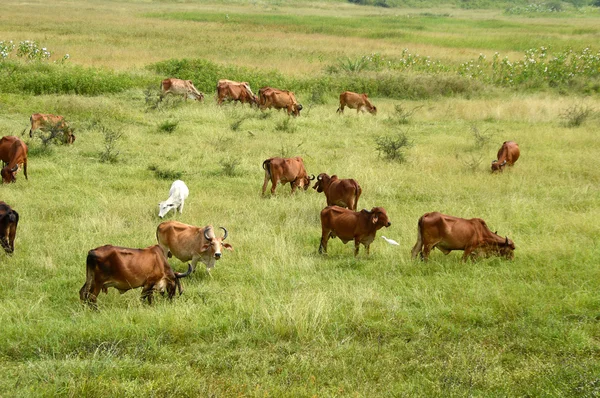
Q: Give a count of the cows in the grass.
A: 15